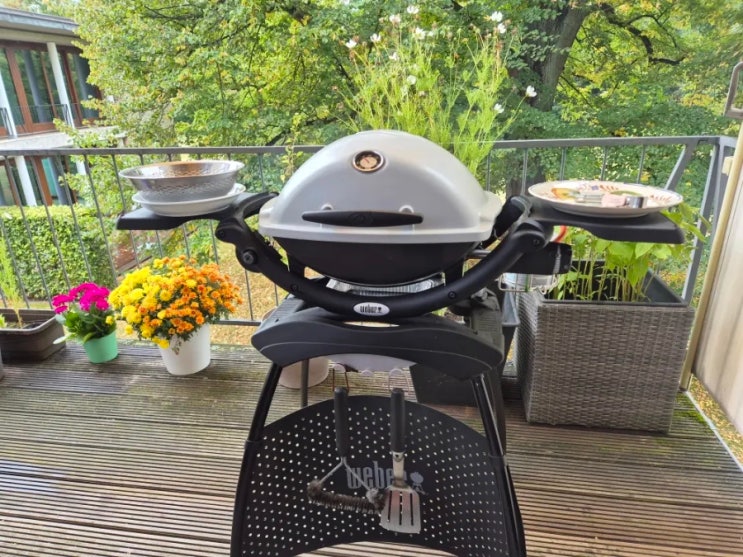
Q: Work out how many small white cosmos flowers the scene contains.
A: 11